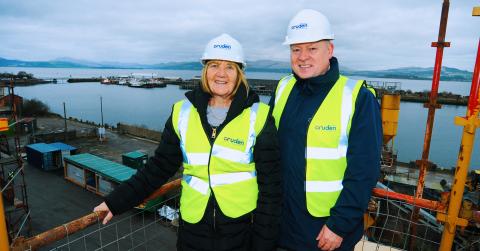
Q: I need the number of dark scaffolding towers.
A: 1